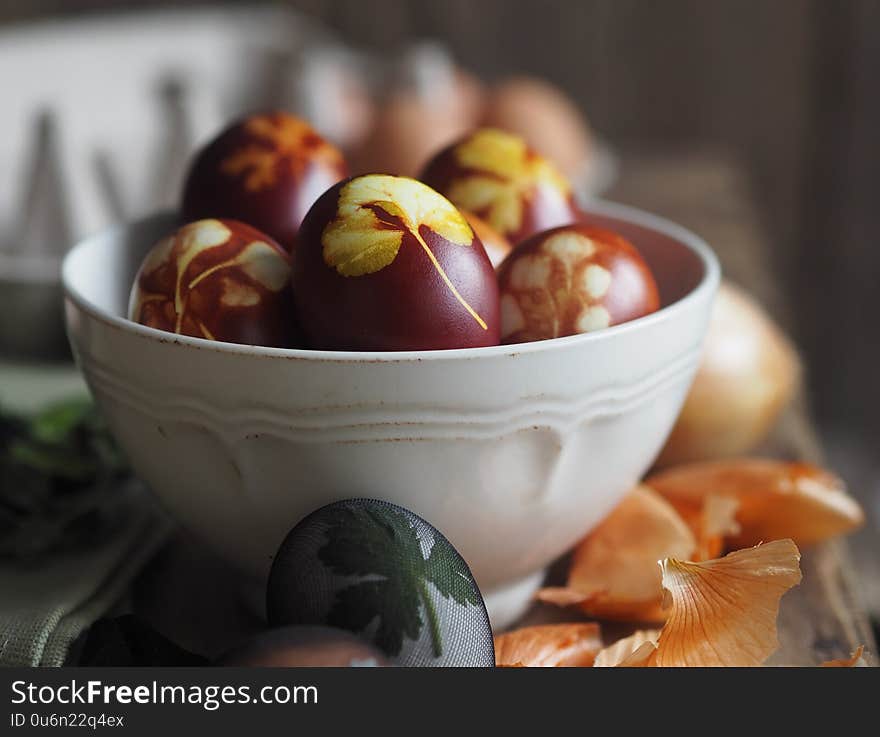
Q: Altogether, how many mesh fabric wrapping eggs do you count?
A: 1